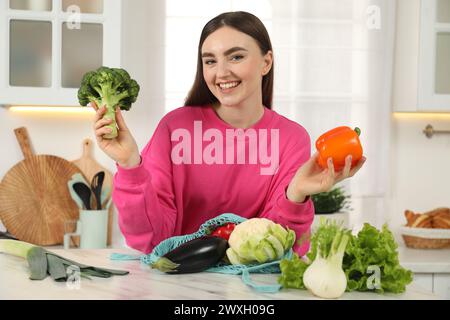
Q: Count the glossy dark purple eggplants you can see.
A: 1